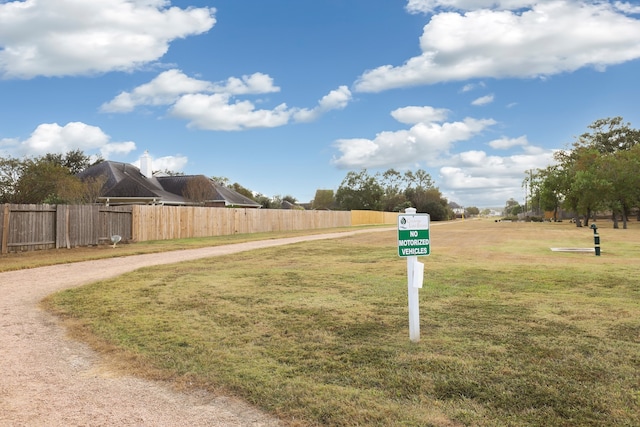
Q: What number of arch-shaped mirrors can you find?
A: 0